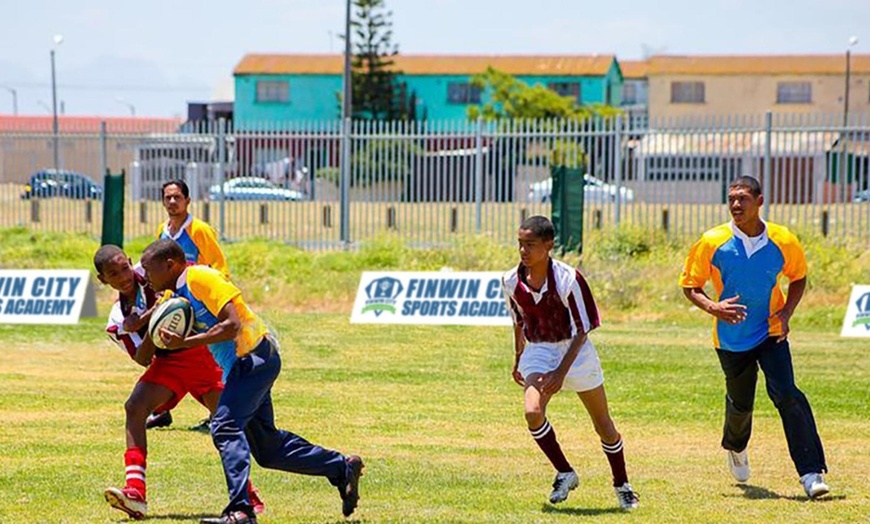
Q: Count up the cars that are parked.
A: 3